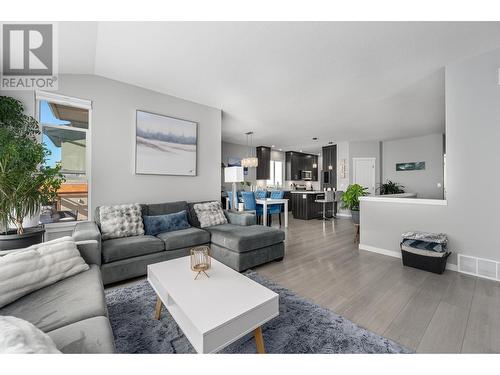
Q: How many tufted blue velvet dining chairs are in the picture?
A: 4